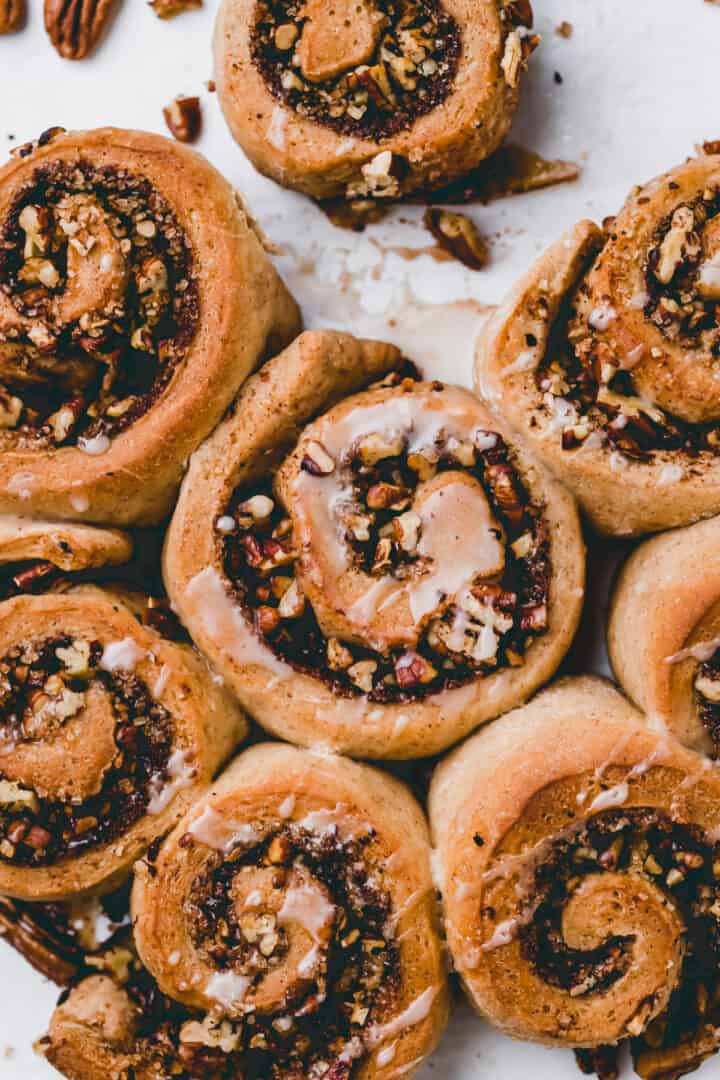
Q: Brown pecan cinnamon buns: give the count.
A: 8